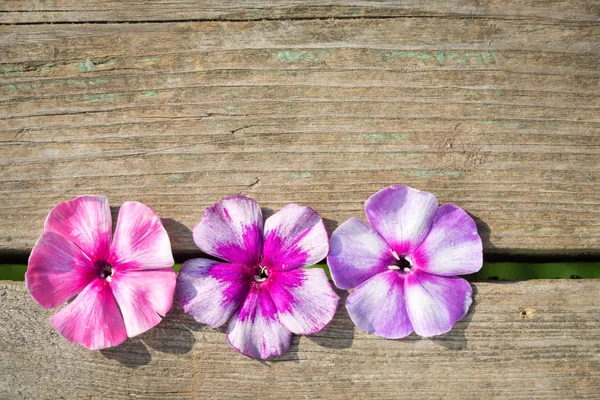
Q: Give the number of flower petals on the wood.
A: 15